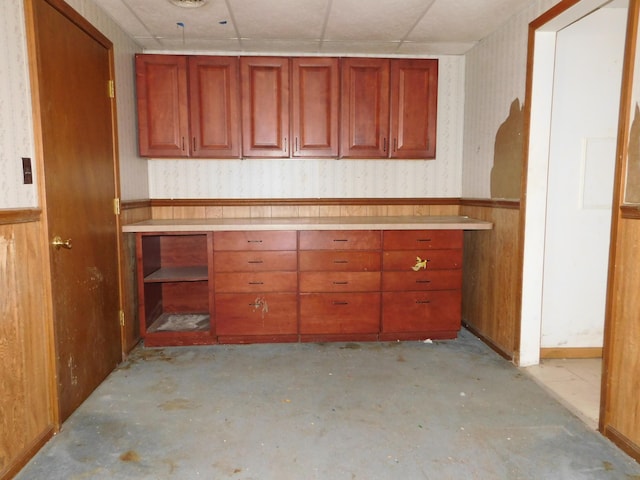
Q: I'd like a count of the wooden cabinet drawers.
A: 12